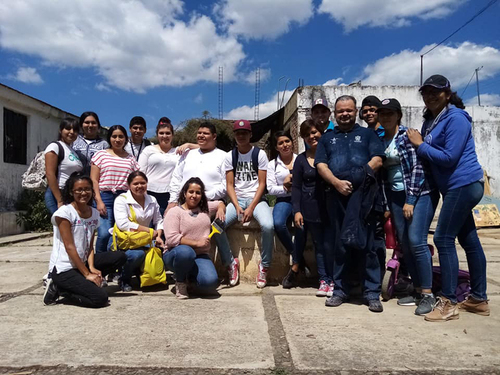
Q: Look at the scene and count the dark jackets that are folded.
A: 1